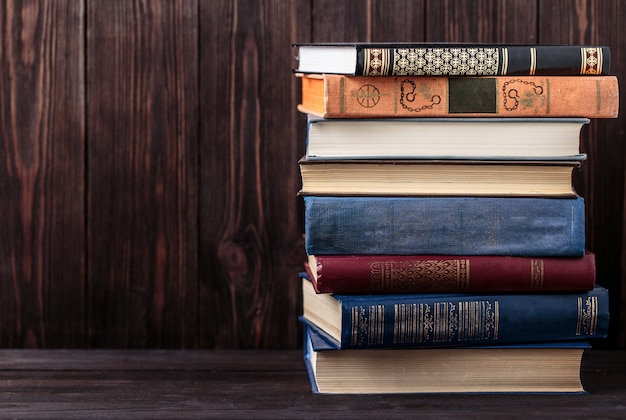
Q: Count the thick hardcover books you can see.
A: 8